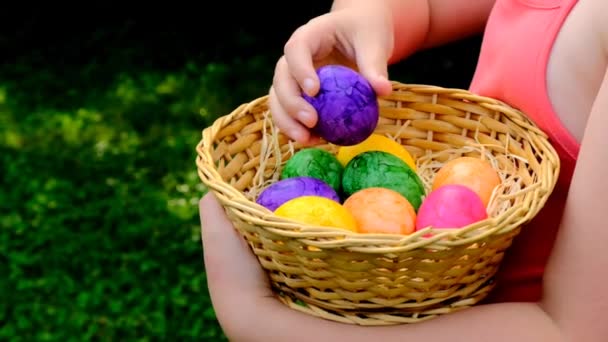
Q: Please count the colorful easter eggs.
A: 9